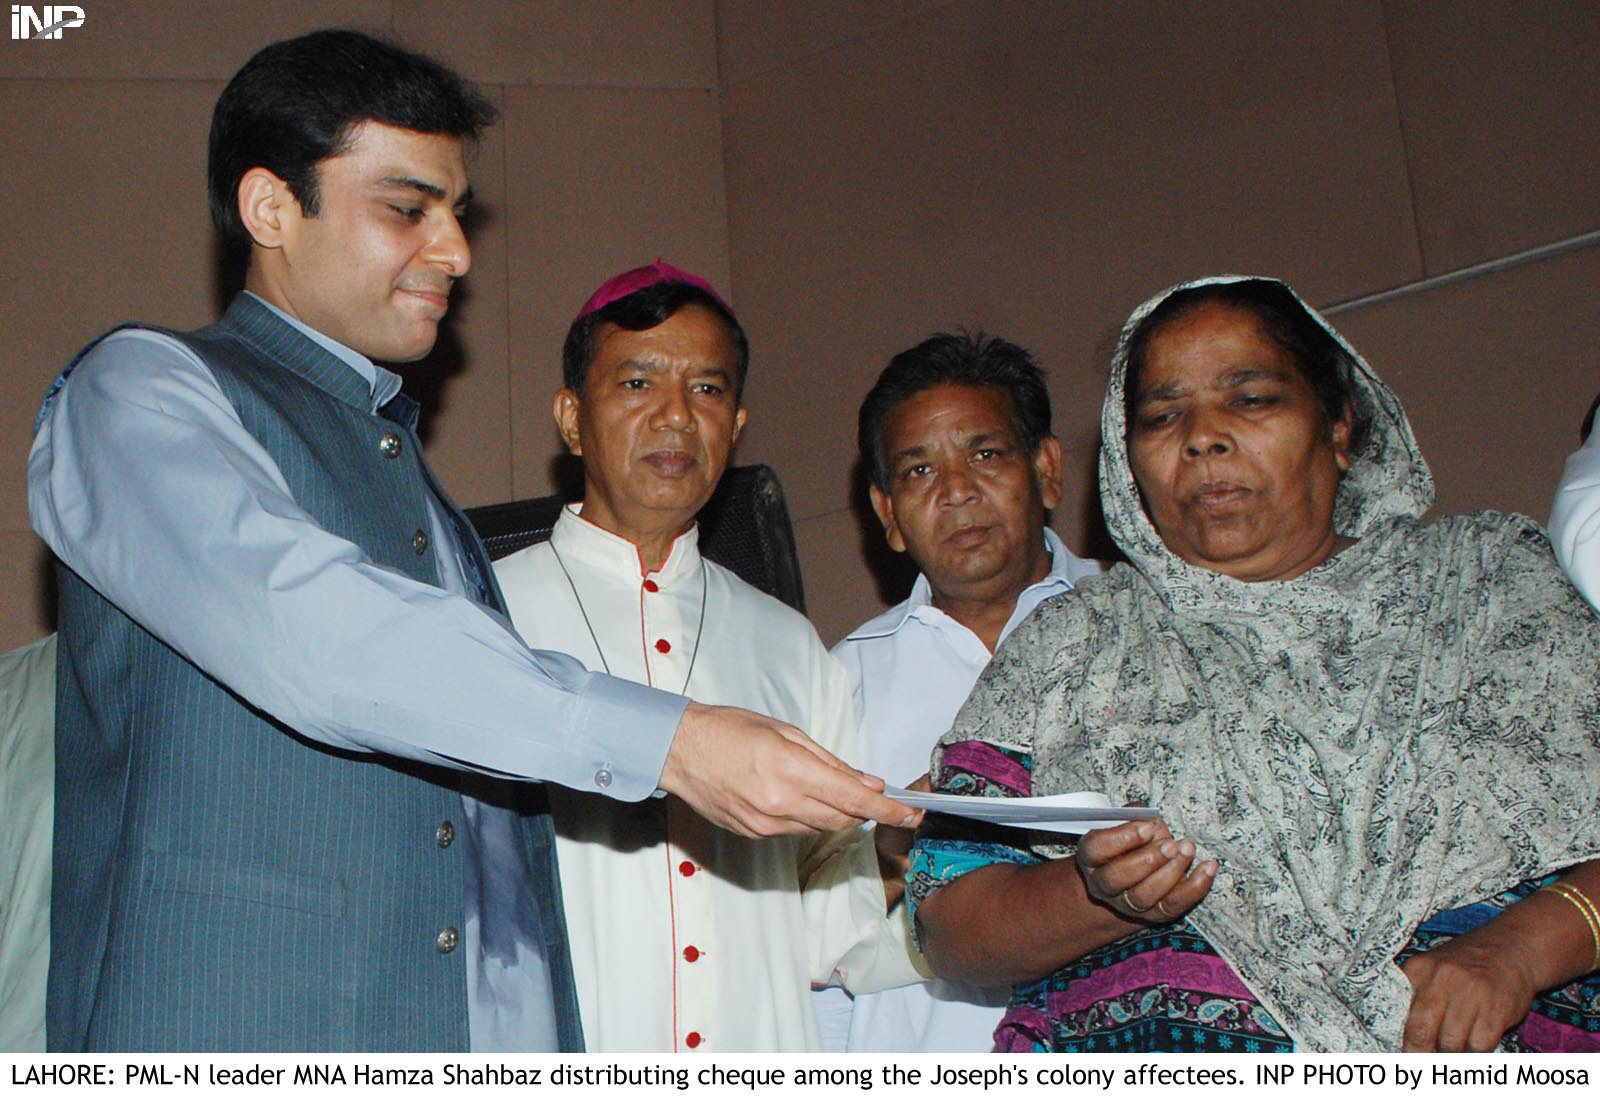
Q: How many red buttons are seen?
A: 5